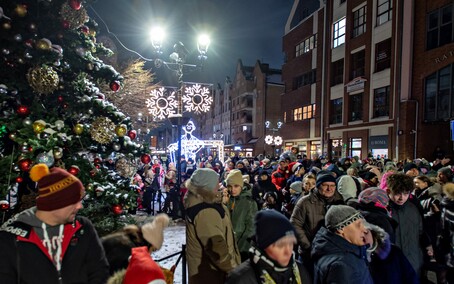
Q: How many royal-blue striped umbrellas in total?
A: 0